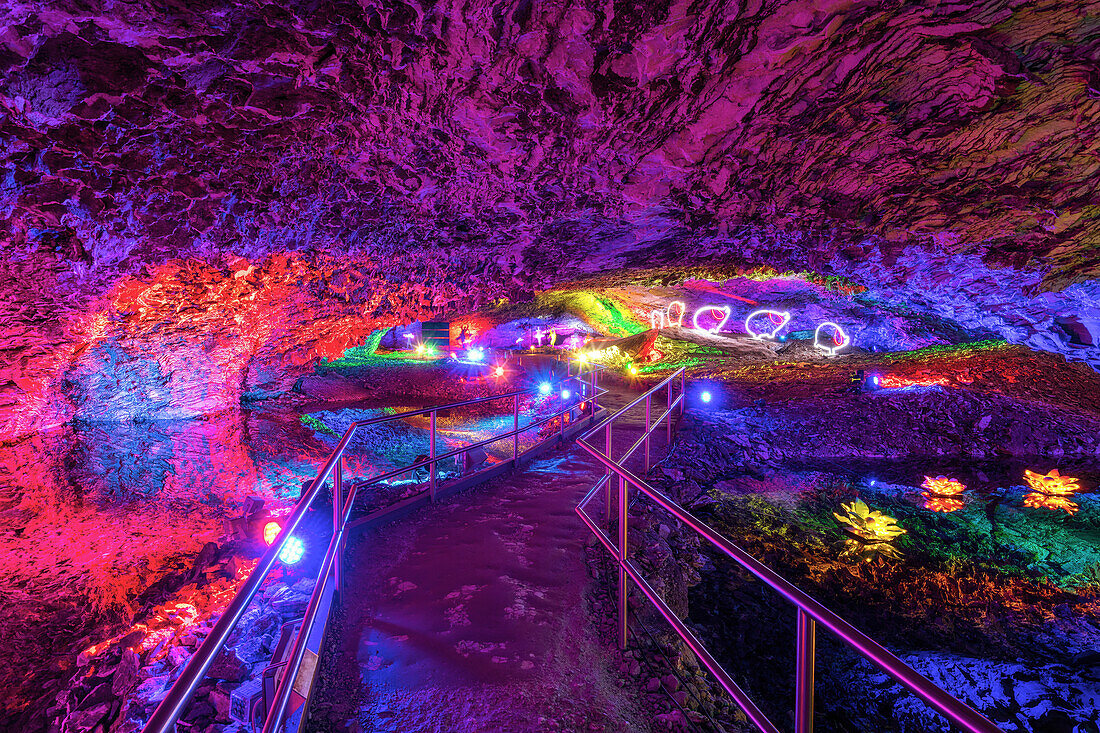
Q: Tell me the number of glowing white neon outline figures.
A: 5